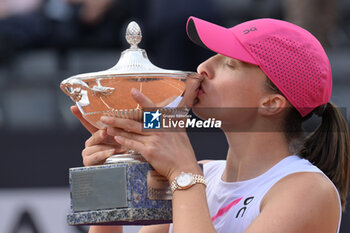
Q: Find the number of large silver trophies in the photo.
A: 1